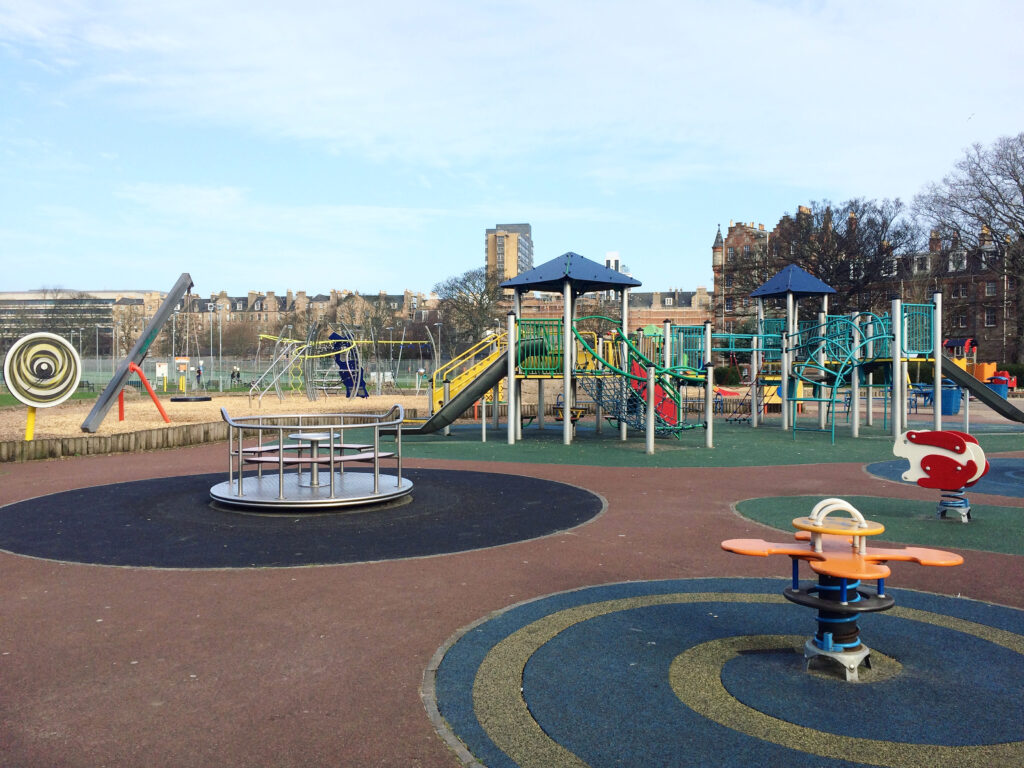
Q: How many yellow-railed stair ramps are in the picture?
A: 1